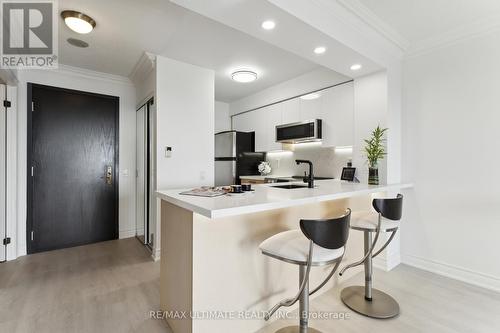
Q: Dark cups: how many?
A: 2